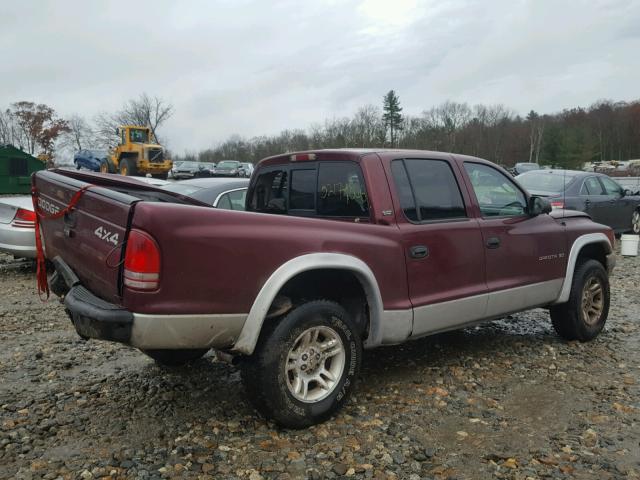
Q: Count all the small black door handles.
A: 2